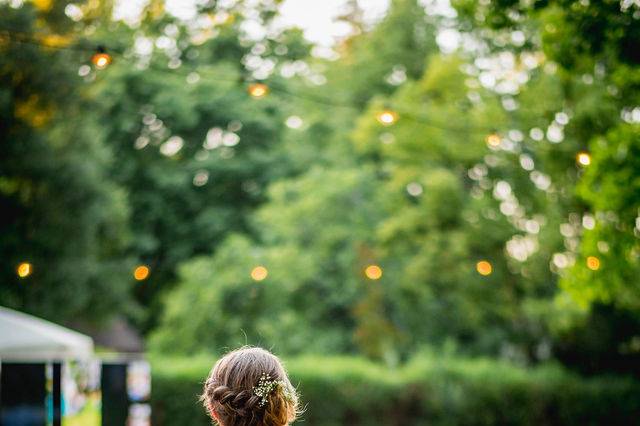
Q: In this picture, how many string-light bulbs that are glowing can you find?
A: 11